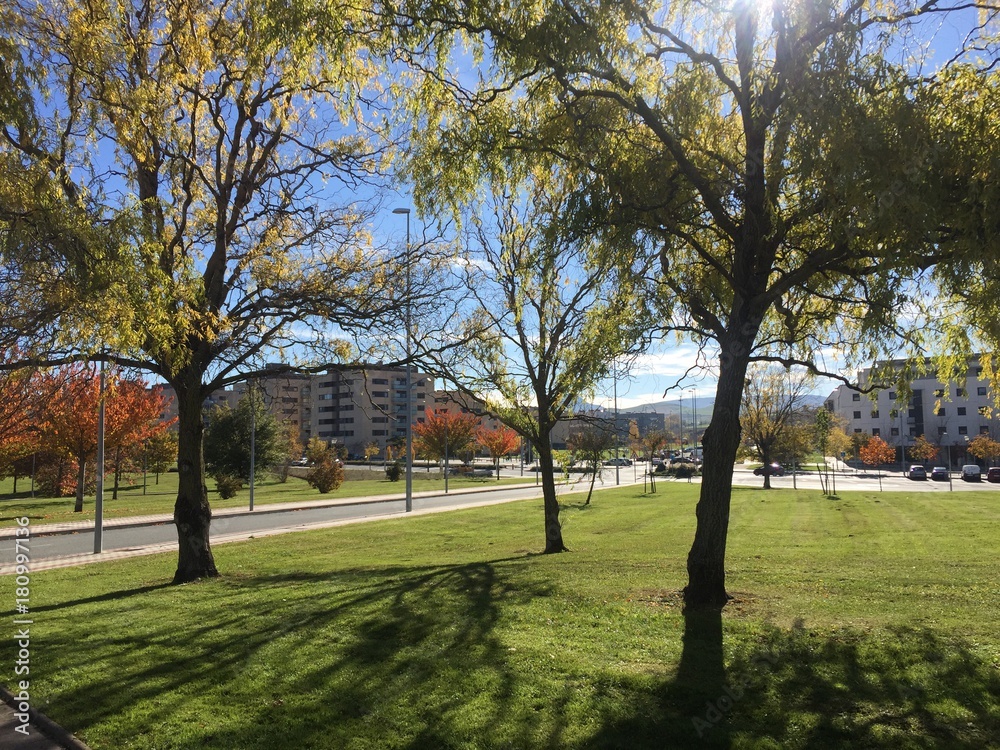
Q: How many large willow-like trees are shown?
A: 3